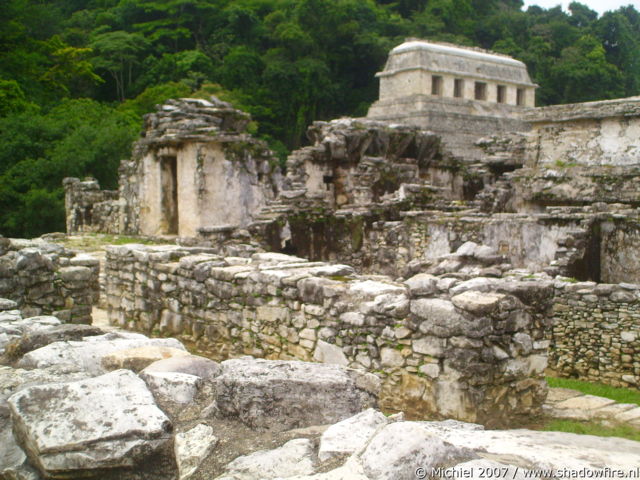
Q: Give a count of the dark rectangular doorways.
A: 6